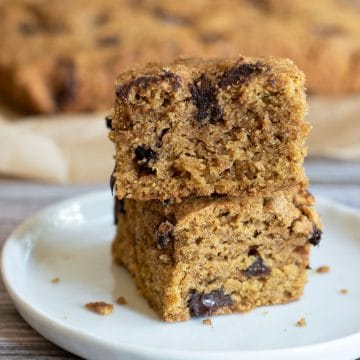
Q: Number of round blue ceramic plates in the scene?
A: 0